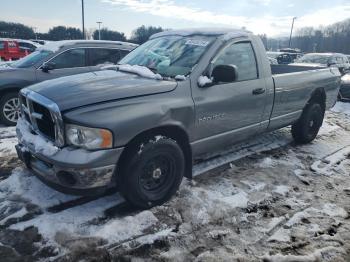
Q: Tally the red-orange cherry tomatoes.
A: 0